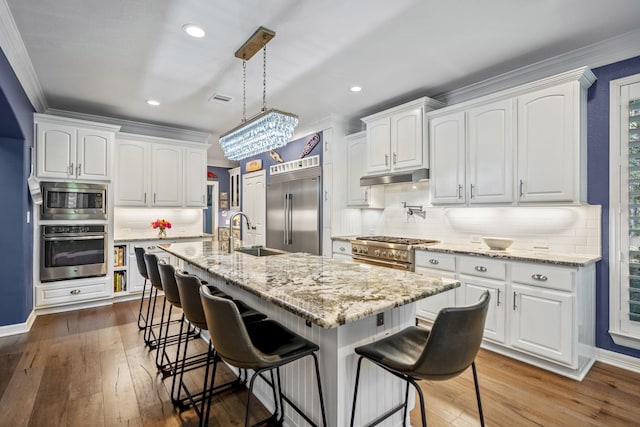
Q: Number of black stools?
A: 6